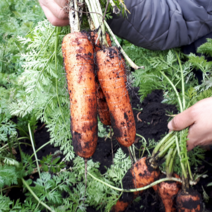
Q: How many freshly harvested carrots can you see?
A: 6